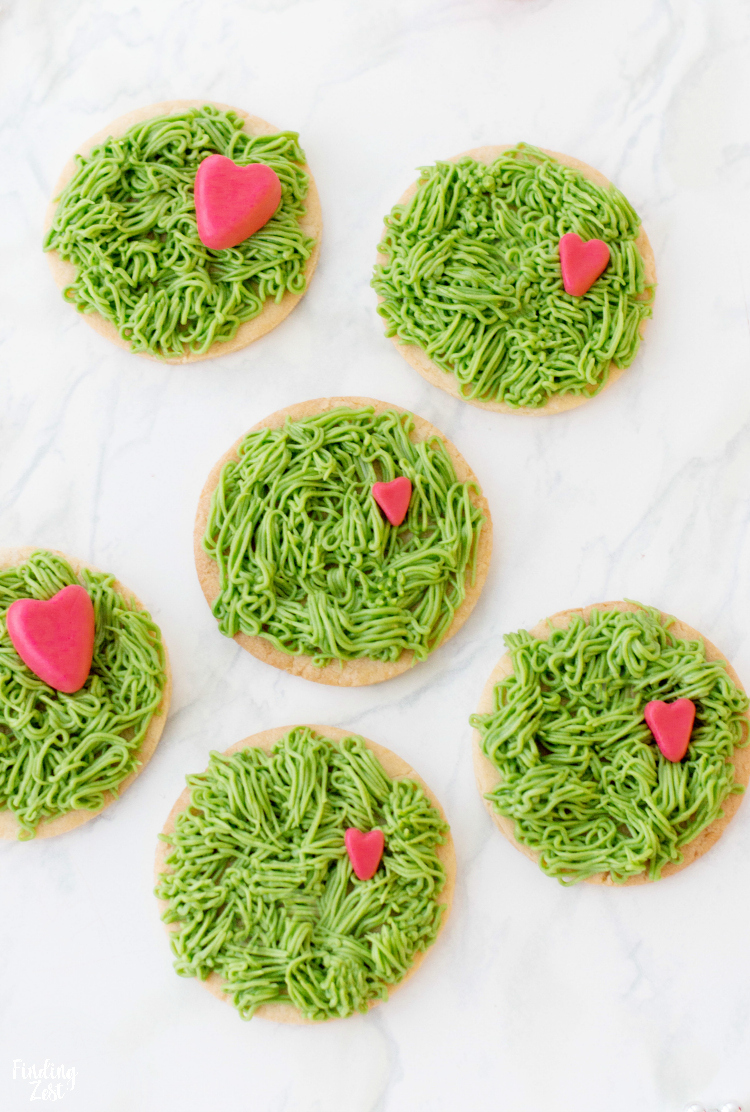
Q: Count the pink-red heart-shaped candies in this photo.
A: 6